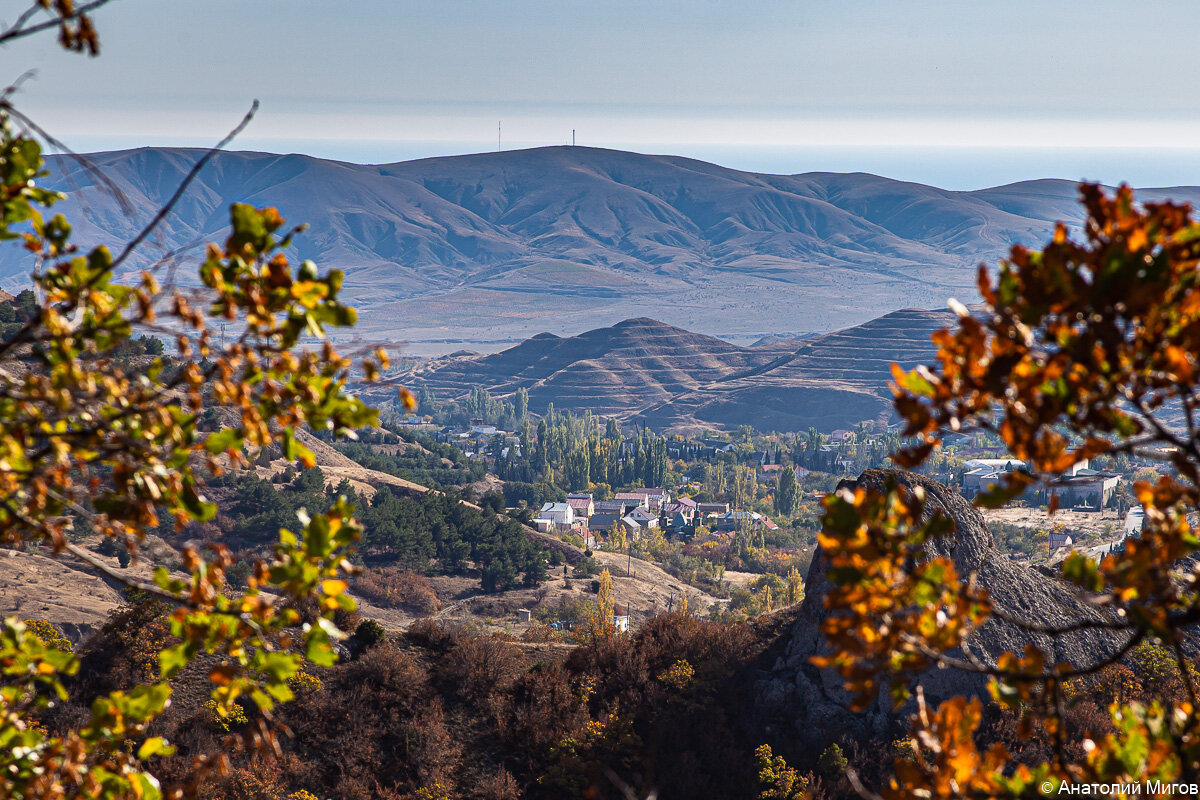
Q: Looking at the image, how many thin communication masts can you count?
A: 2